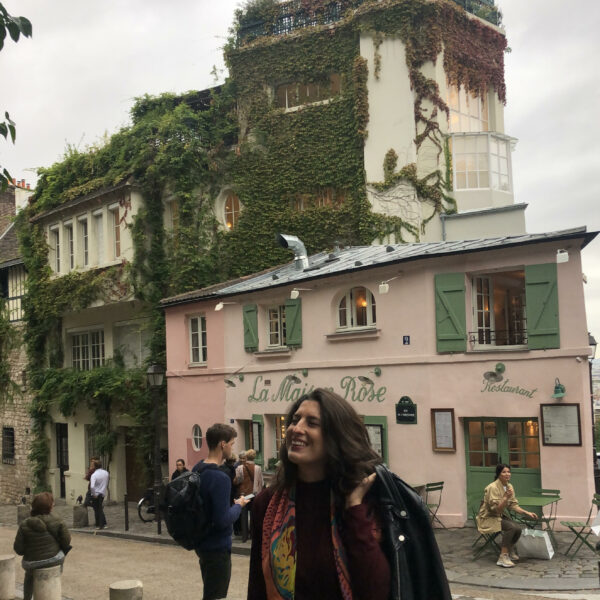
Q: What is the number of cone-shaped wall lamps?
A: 5